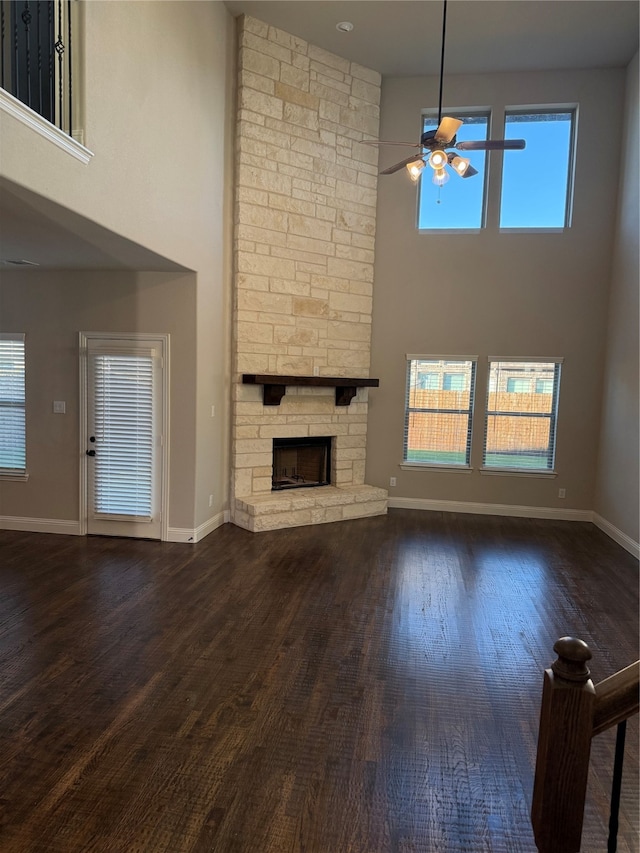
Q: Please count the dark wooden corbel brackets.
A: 2